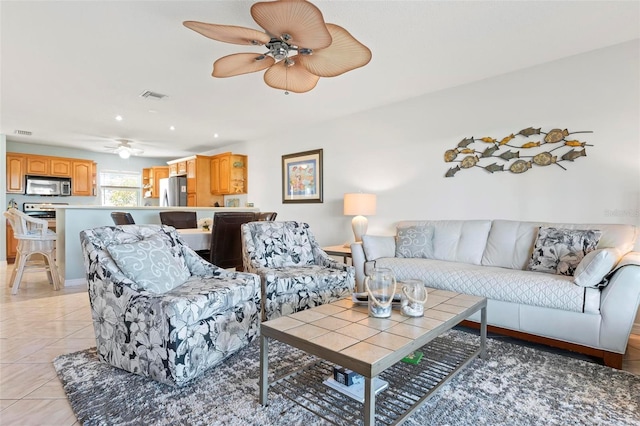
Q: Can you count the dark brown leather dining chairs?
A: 4